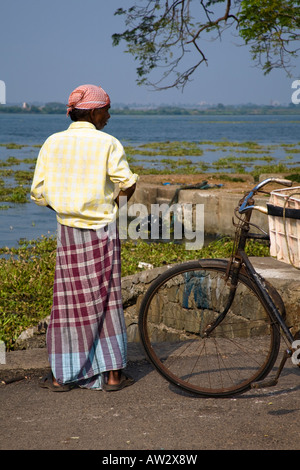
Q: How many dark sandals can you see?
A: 2